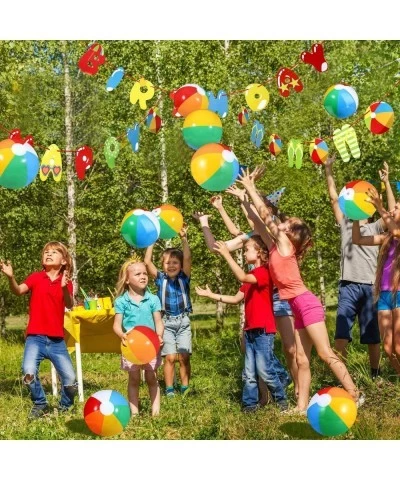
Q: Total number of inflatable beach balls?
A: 11